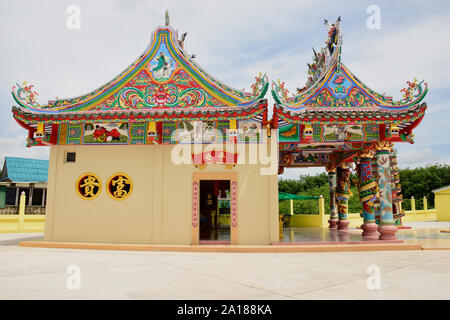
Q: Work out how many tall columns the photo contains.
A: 4